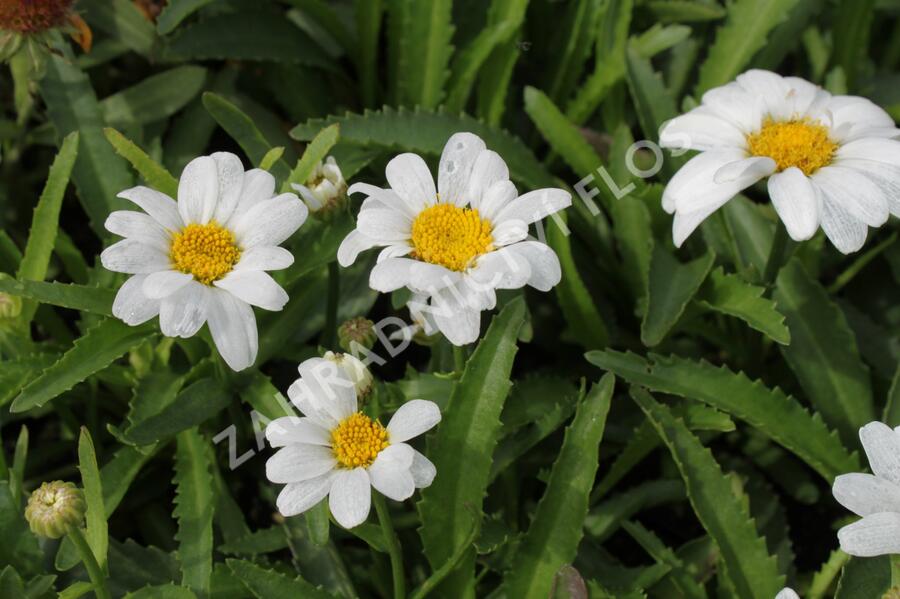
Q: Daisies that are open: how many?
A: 5